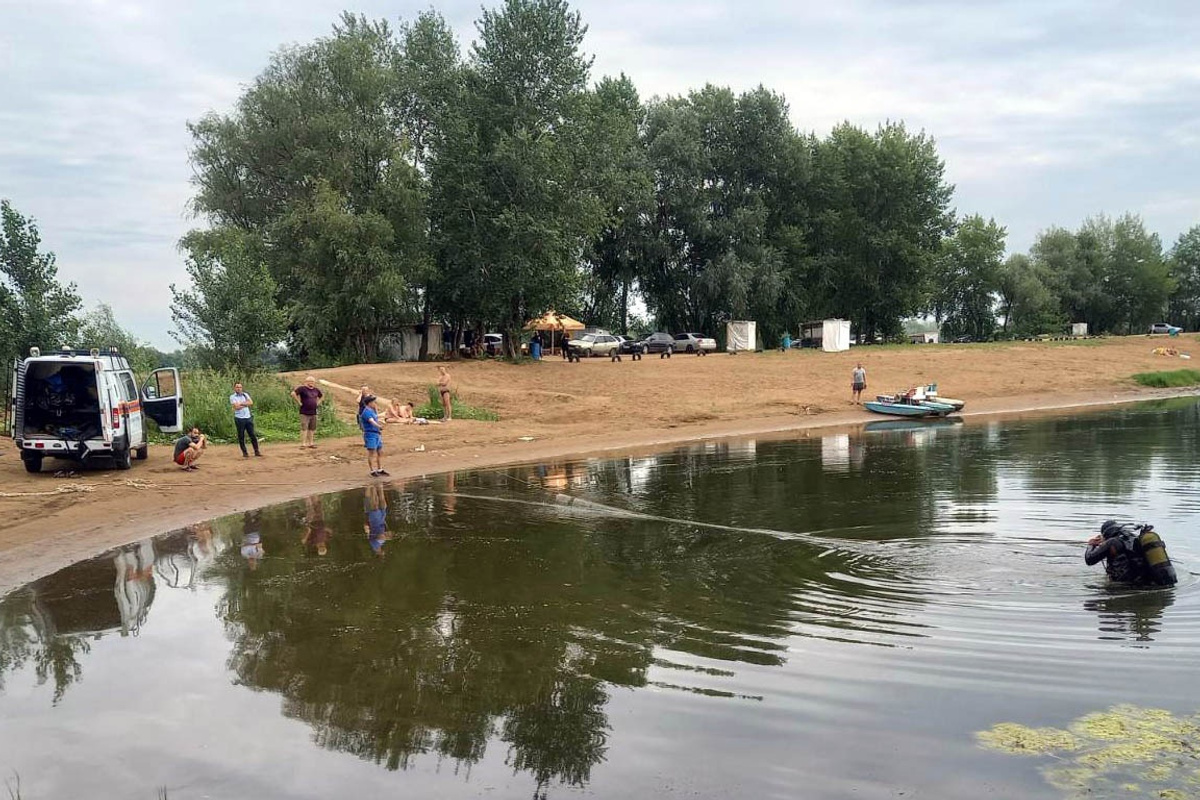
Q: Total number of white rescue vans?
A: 1